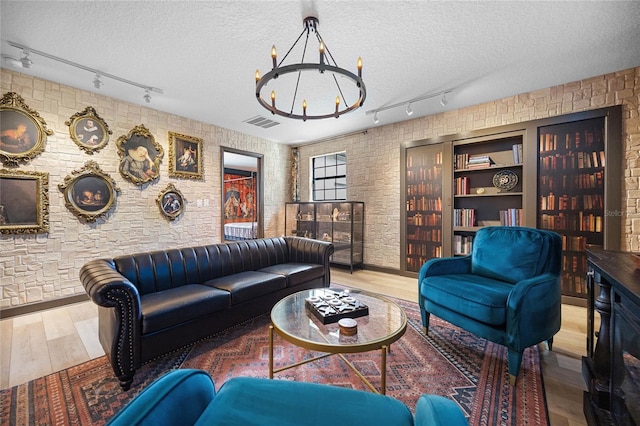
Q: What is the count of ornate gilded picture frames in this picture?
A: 7